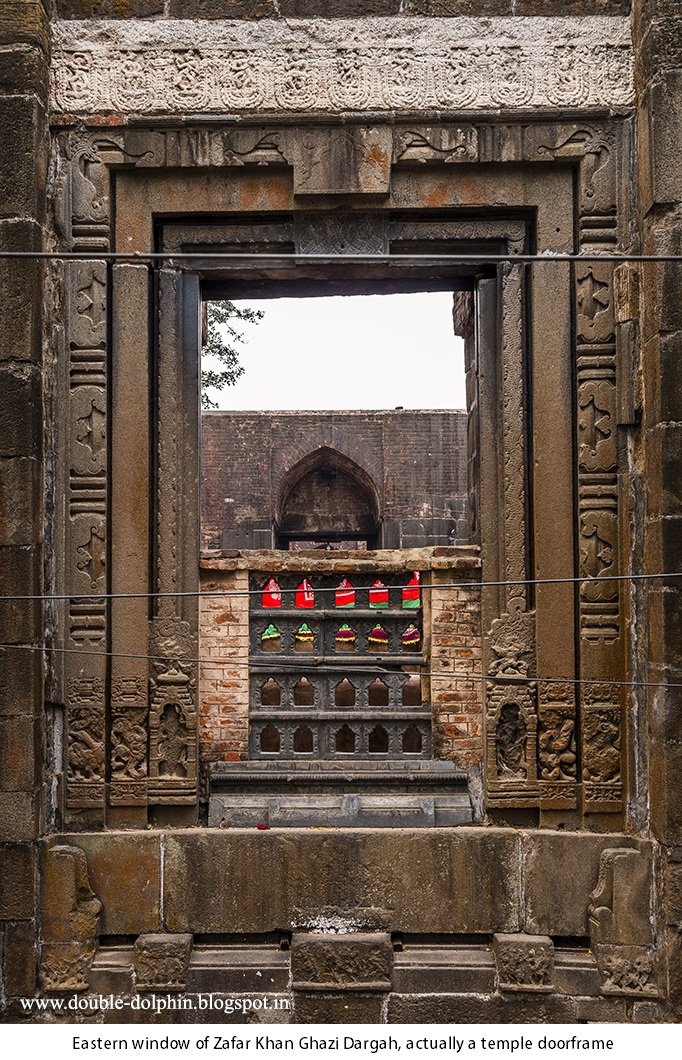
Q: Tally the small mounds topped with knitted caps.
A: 5